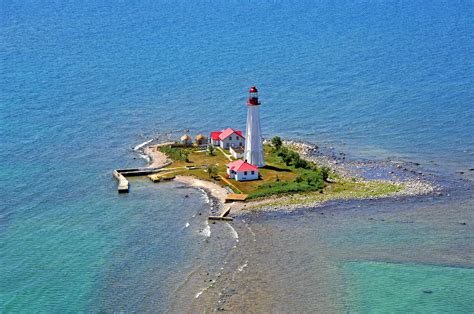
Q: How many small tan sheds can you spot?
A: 2